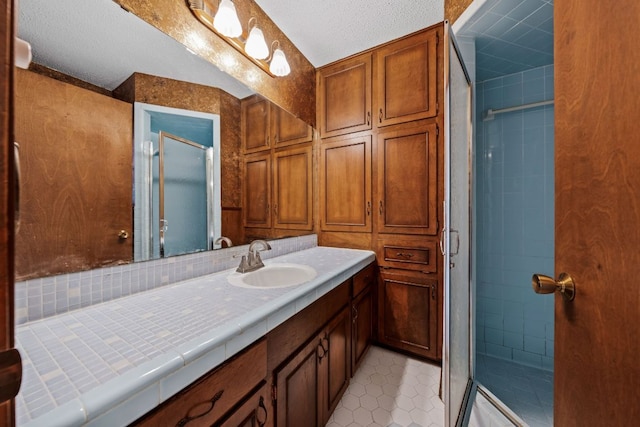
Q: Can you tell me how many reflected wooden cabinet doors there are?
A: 4